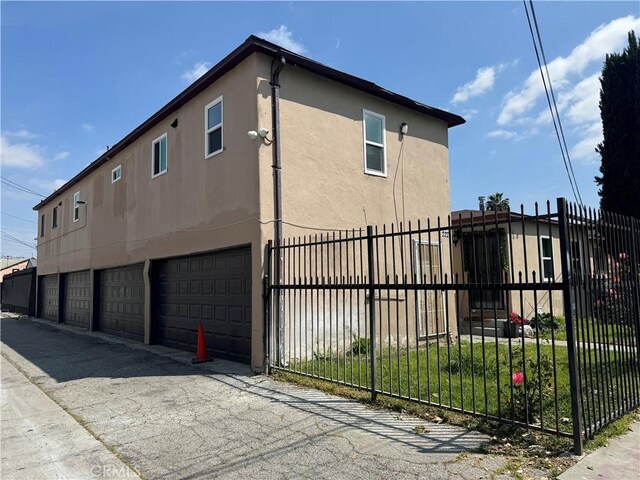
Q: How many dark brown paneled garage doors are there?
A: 4